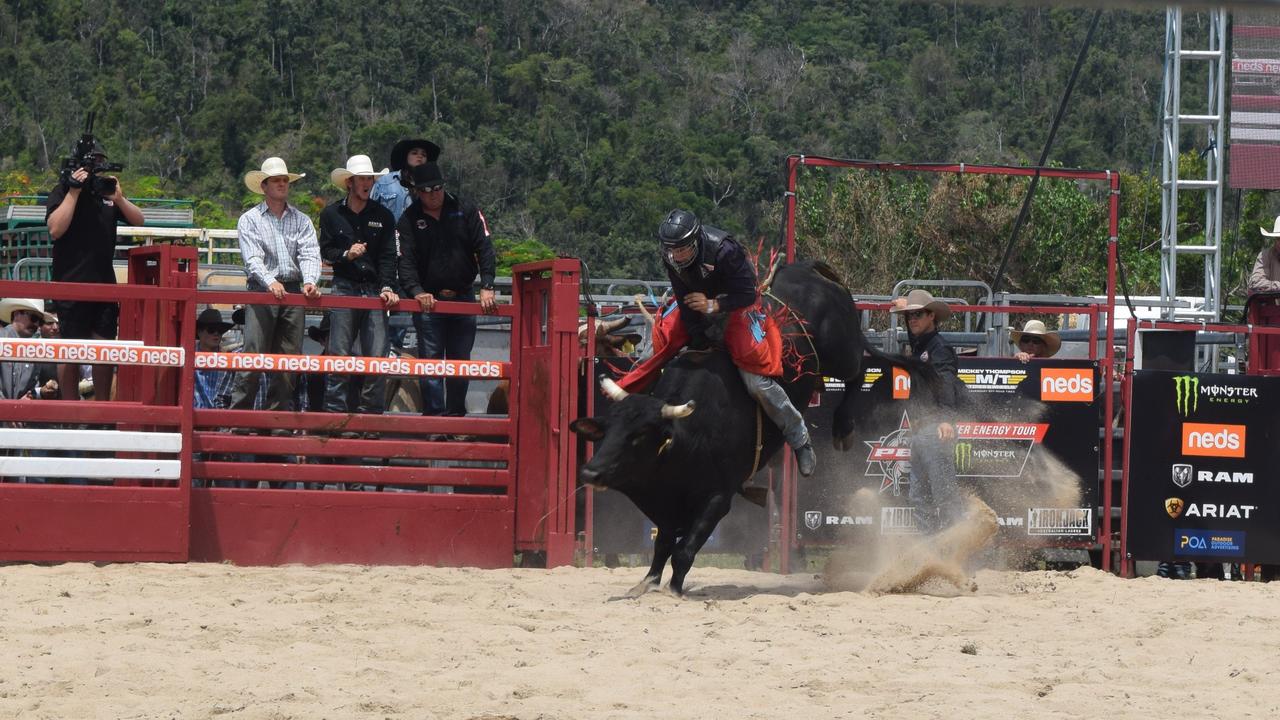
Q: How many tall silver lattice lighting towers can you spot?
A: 1